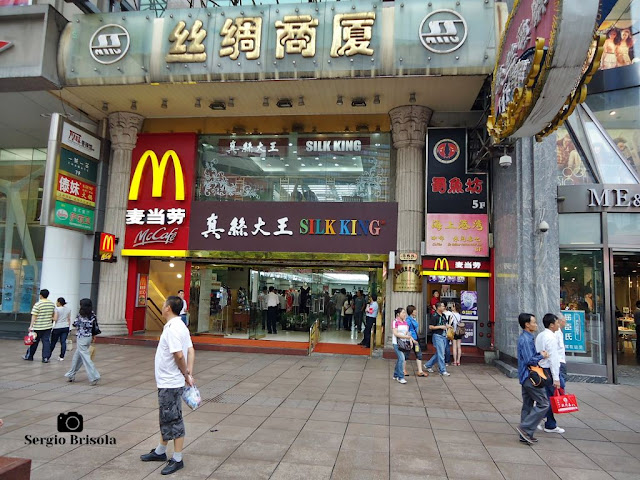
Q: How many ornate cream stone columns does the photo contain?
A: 2